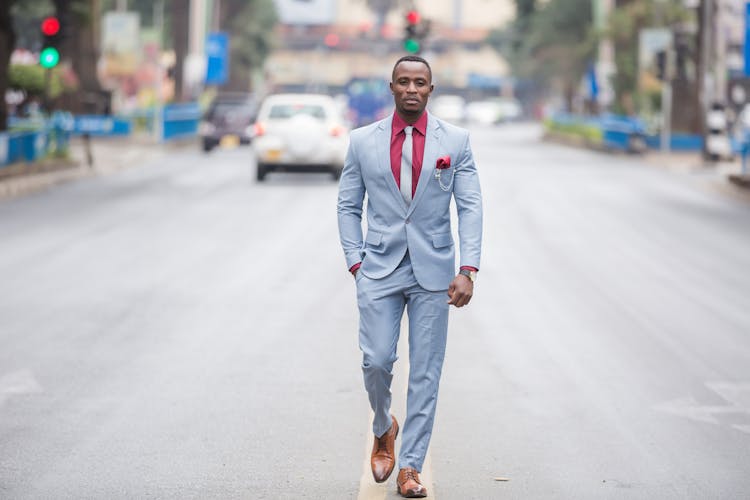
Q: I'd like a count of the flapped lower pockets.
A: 2